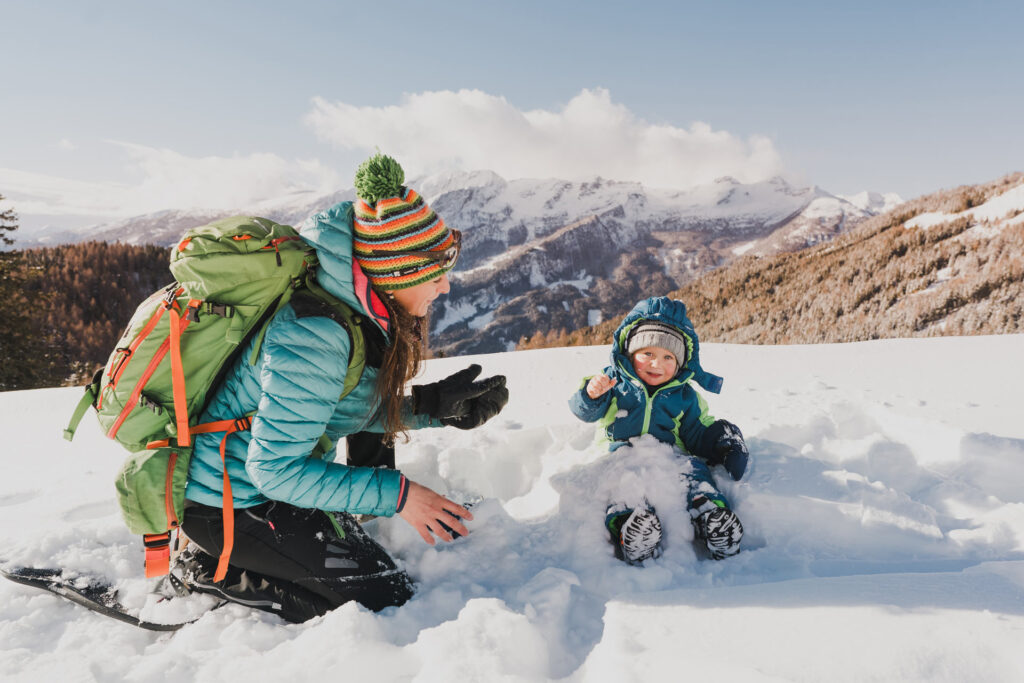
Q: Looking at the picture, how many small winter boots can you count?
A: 2